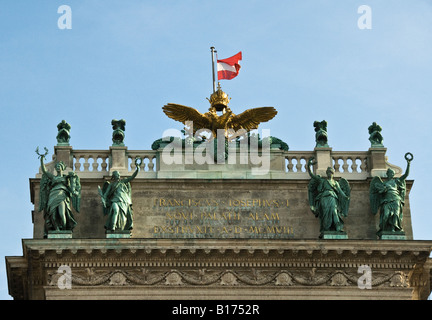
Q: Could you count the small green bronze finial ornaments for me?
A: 4